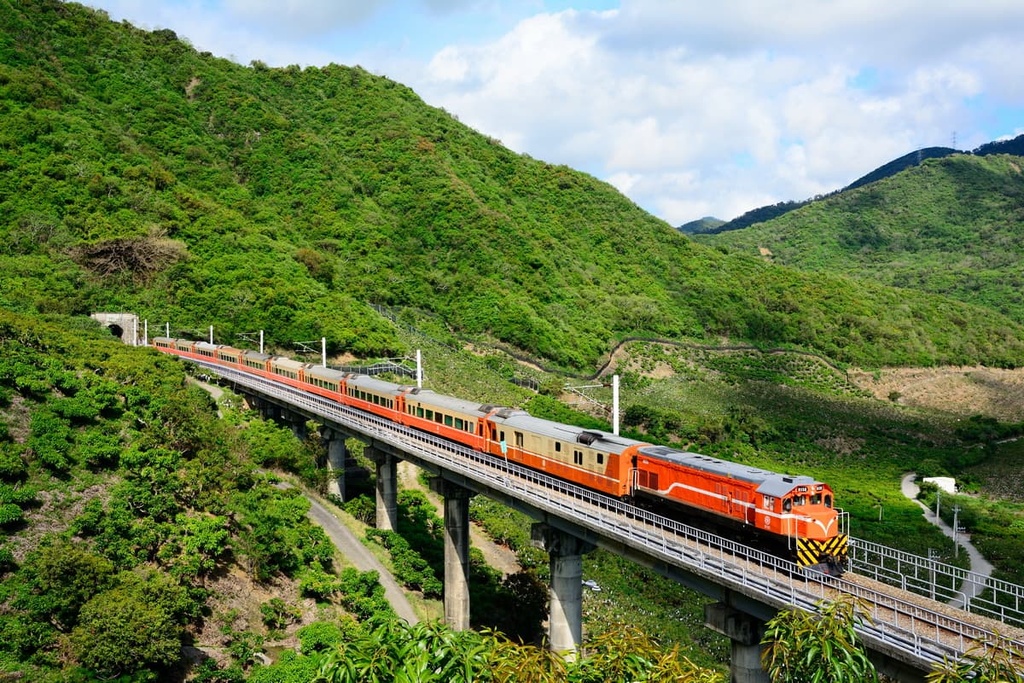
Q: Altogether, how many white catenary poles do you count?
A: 8